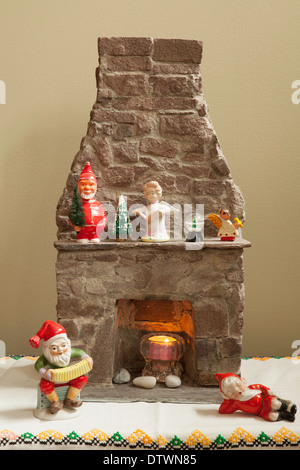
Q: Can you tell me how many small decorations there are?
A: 7